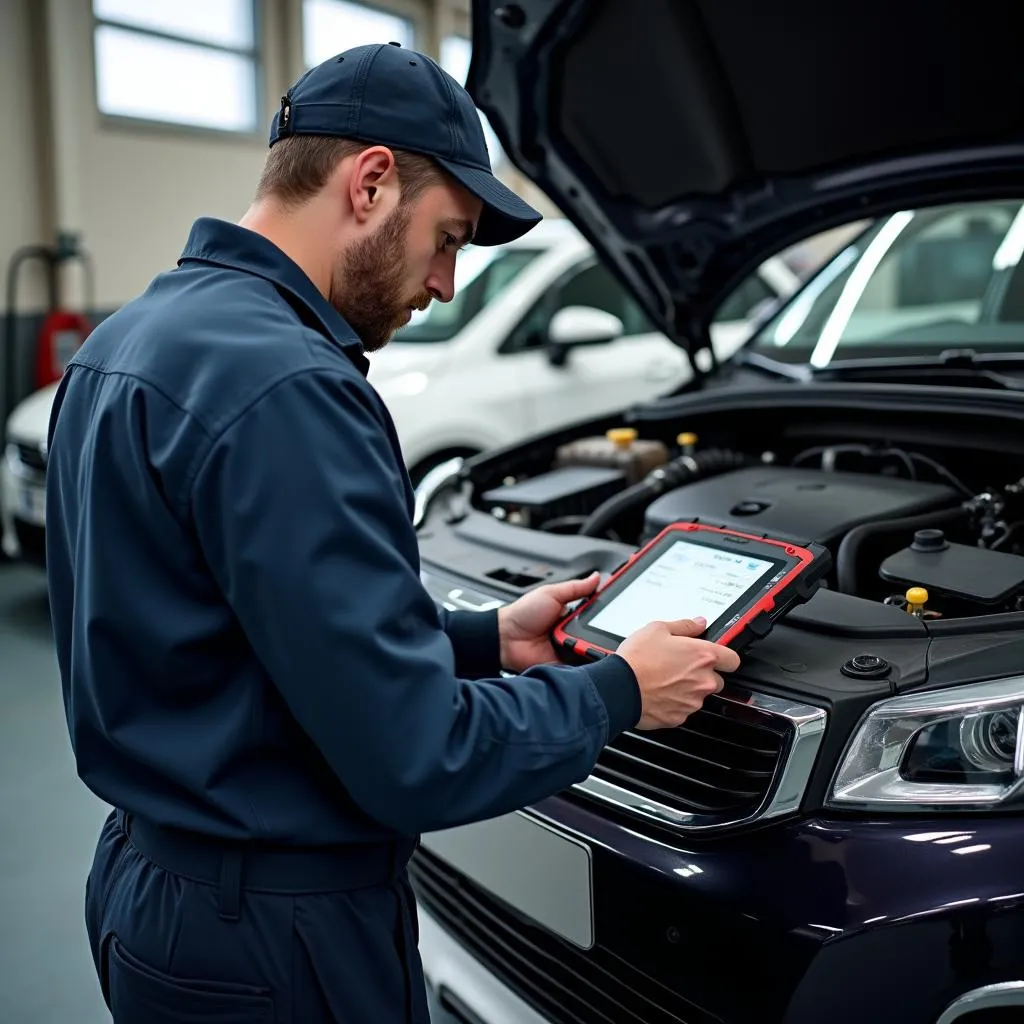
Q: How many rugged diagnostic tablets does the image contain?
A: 1